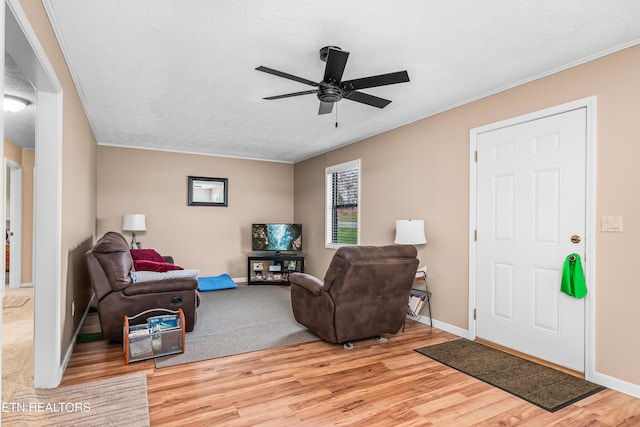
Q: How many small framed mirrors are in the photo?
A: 1